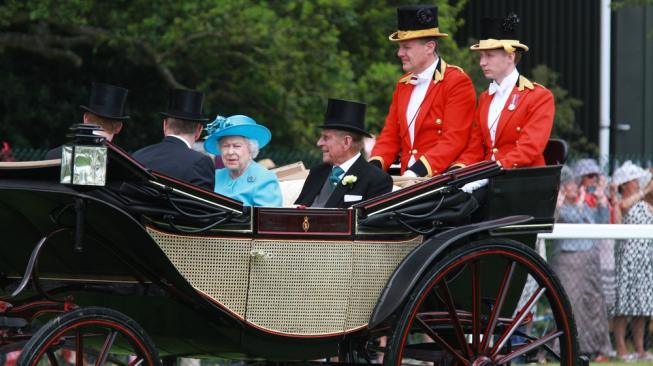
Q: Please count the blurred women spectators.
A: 3